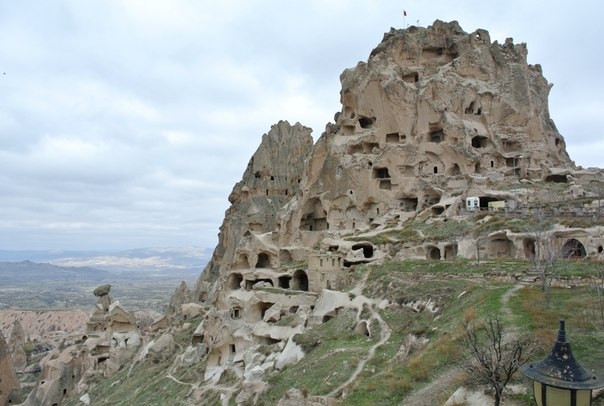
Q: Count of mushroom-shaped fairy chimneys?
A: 1